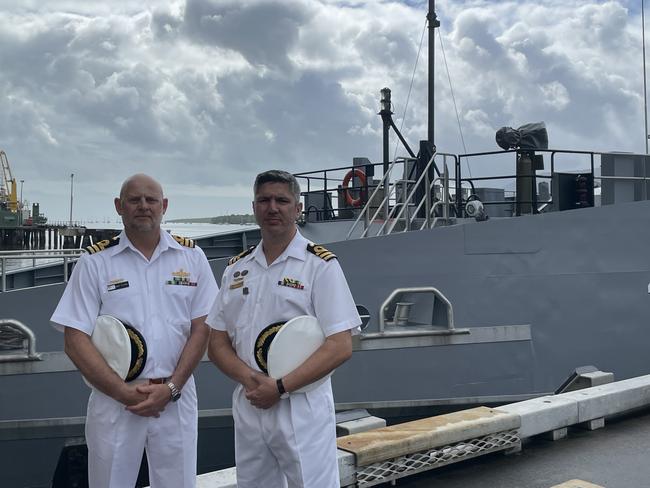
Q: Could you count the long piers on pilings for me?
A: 1